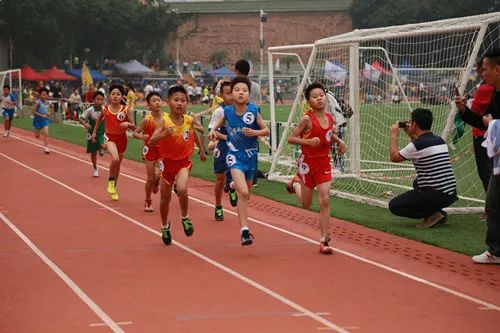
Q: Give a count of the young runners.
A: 9